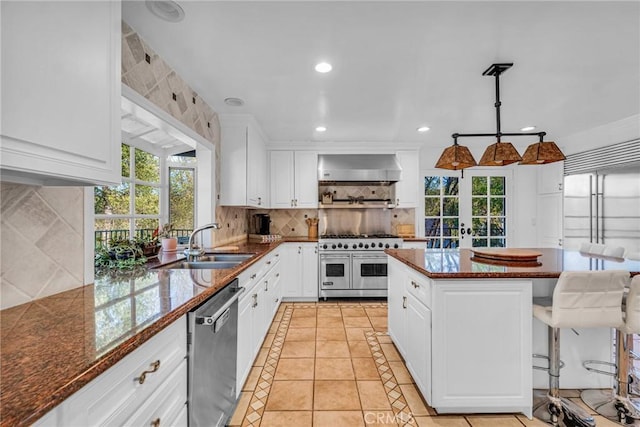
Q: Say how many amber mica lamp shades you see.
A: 3